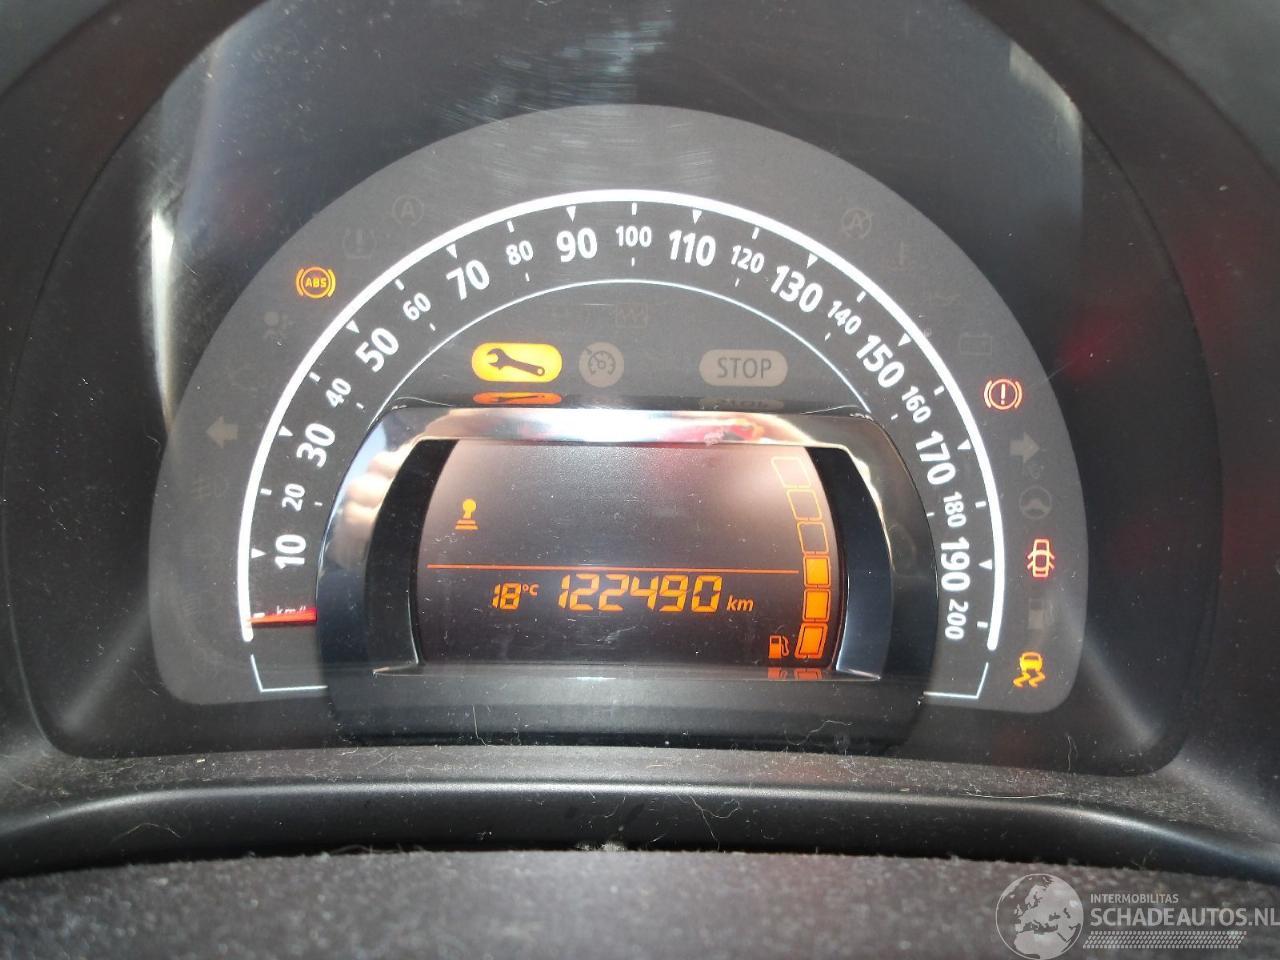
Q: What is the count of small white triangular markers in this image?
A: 10